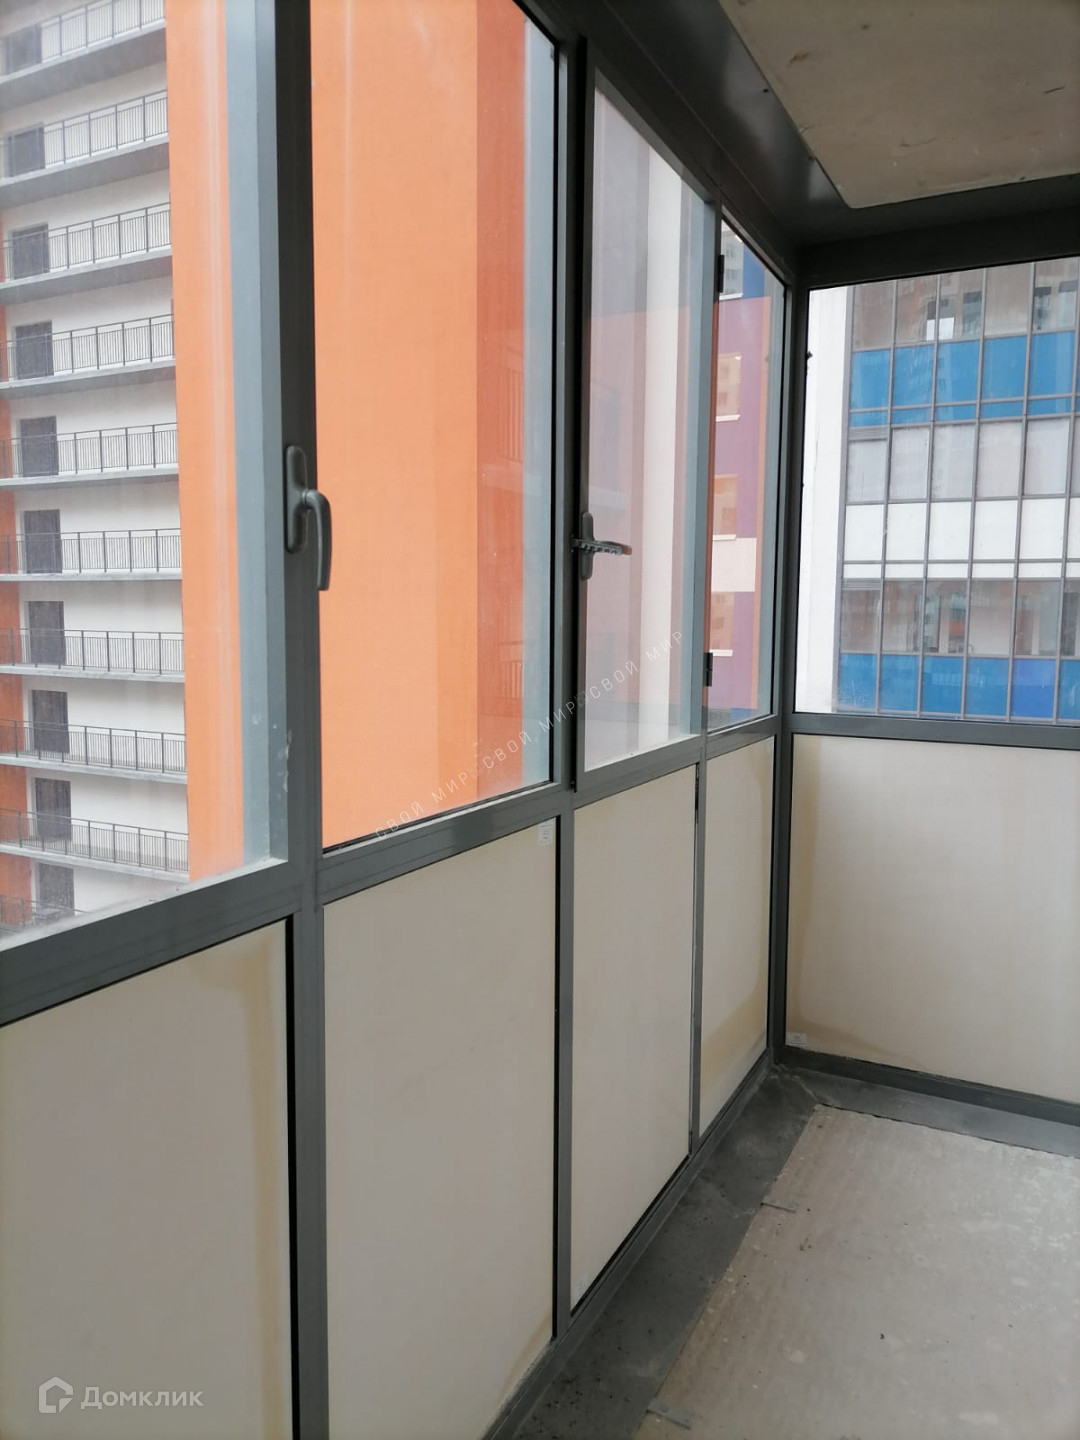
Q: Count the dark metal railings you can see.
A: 10